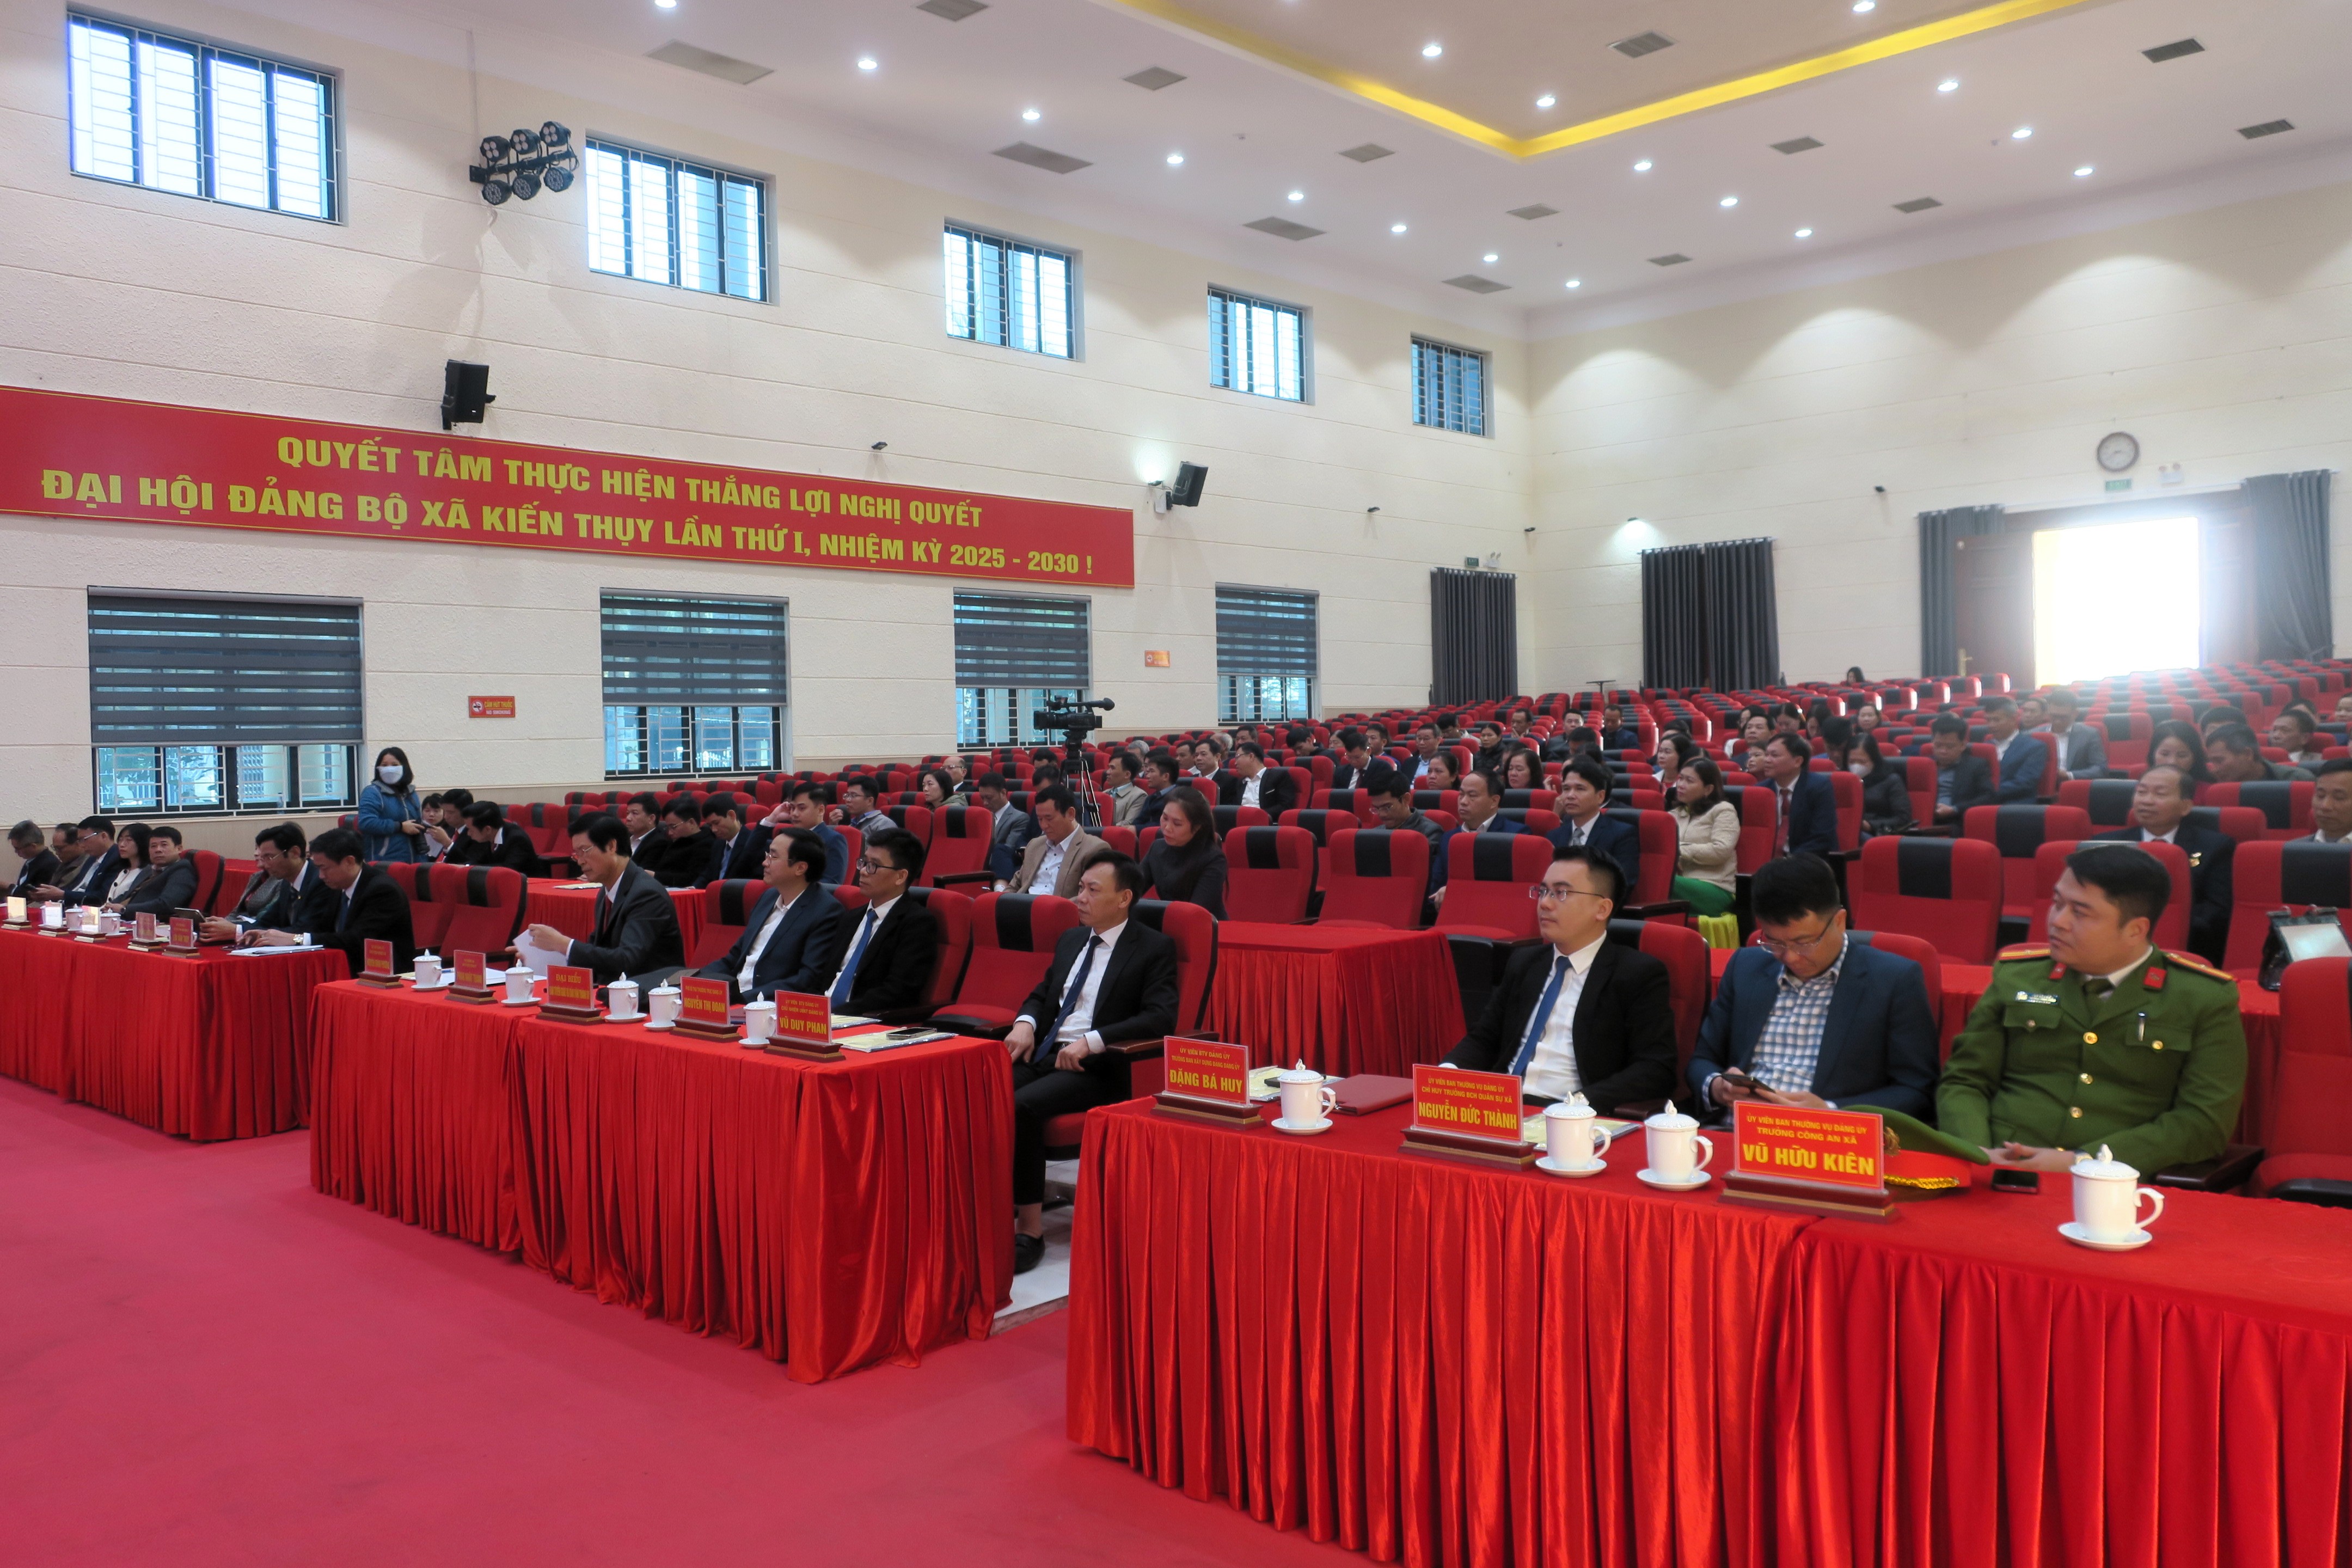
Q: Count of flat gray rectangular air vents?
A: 14